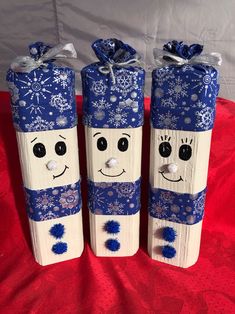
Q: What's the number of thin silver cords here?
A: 1